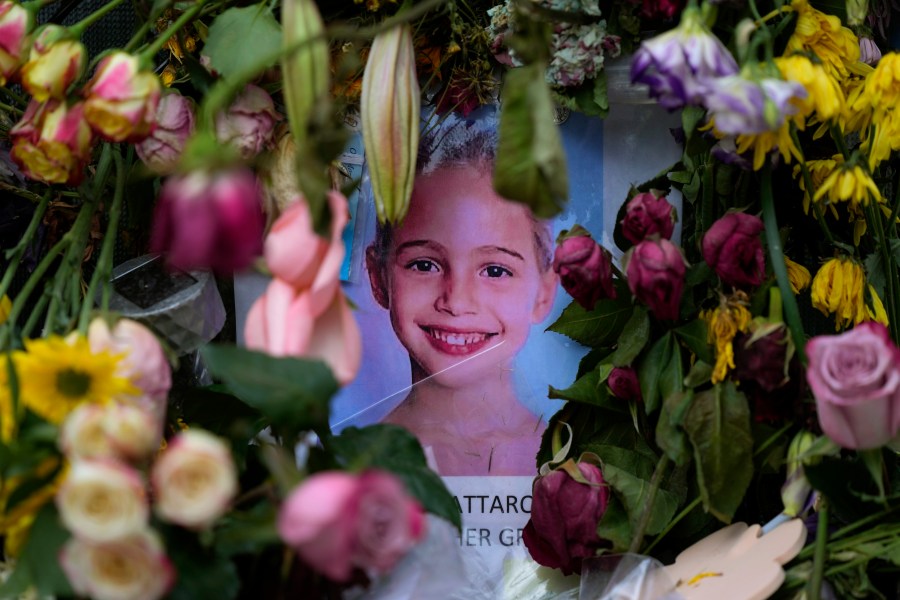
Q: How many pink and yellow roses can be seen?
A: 4